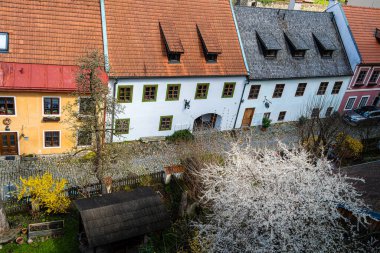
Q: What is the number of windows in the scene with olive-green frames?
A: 7